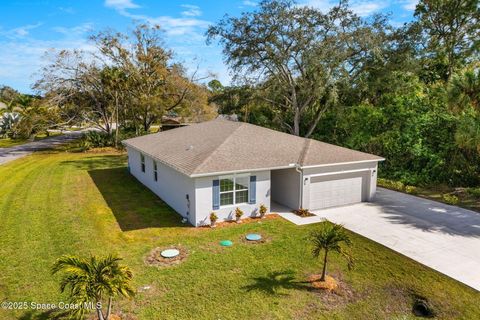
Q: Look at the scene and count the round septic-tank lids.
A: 3